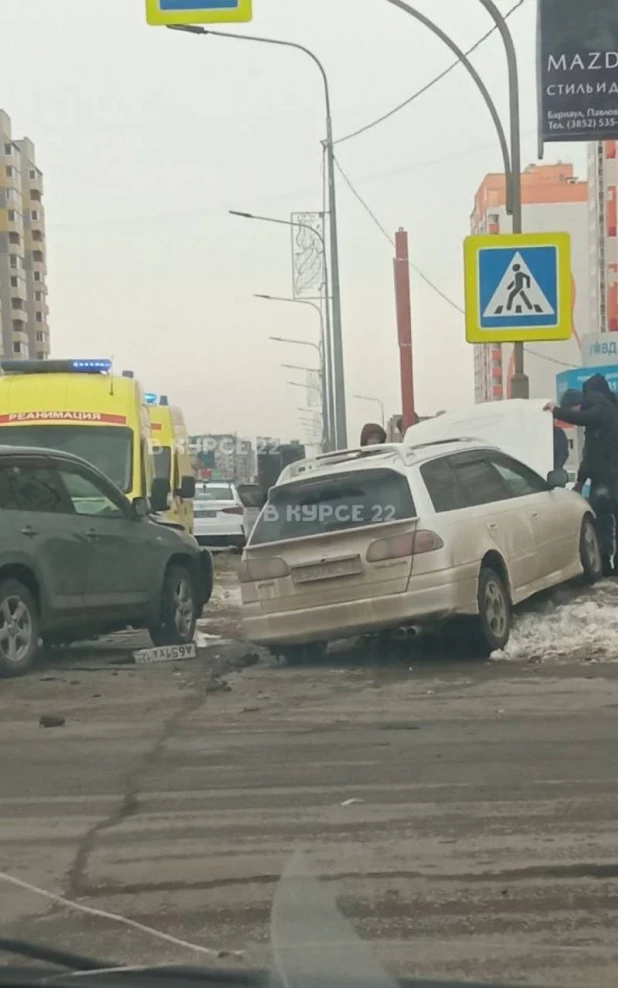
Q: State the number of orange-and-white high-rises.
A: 2